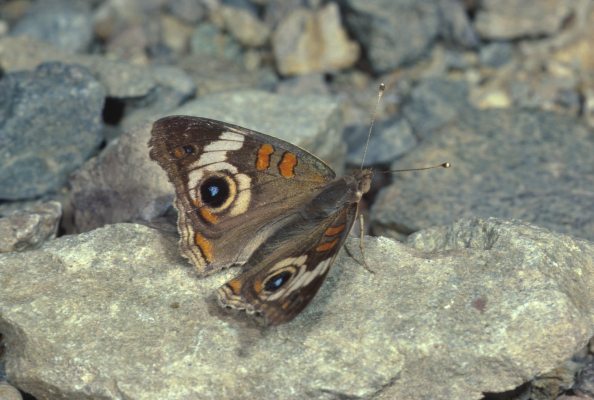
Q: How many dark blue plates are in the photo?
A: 0